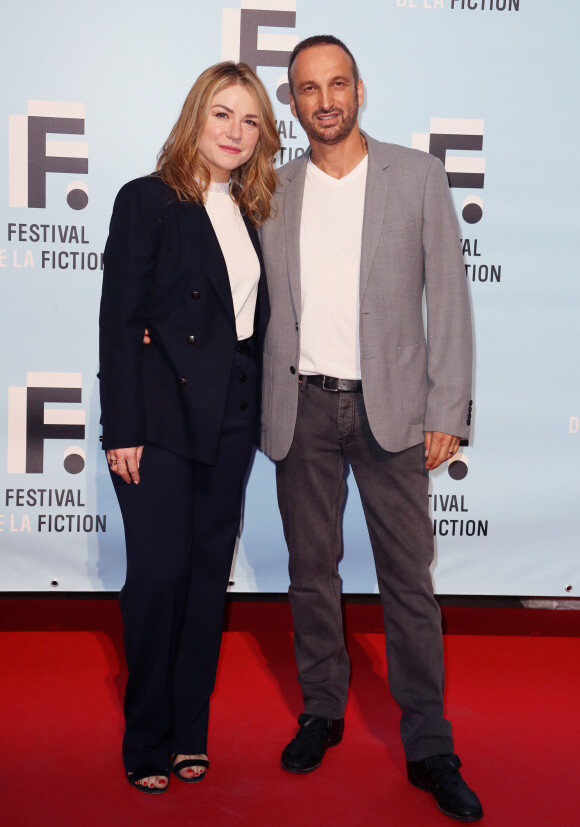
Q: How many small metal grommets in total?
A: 3